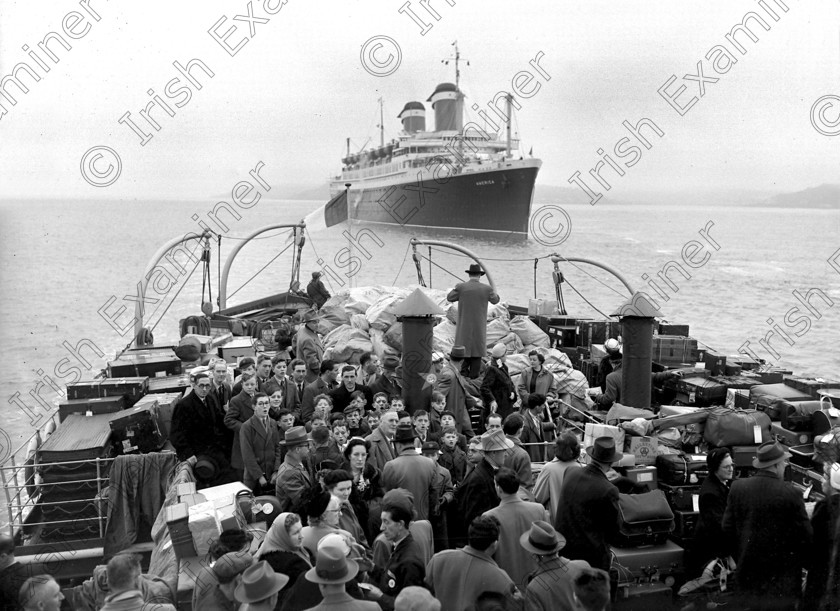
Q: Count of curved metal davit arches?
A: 4